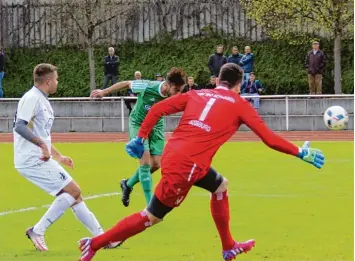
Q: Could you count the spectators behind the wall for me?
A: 11